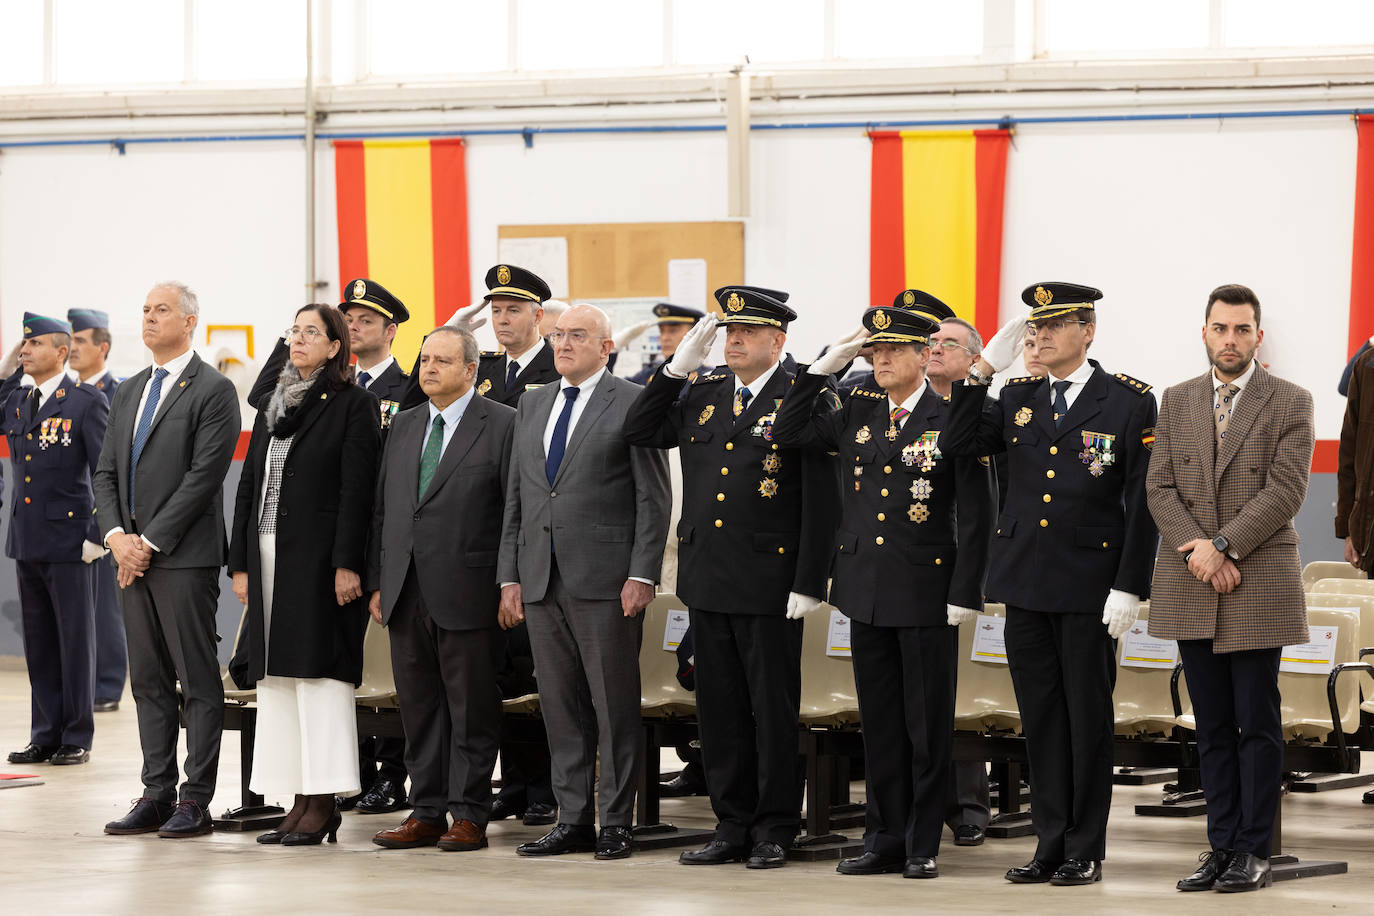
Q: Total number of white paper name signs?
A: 5